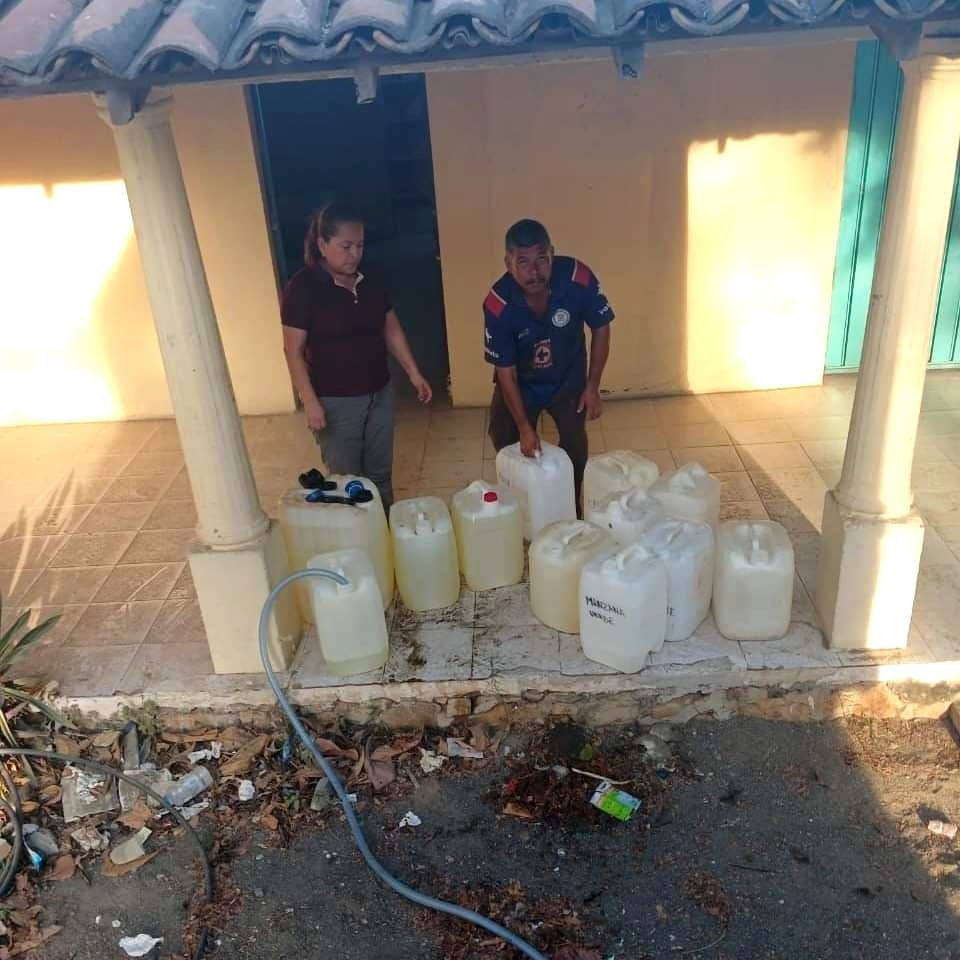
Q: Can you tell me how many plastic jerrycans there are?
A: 12